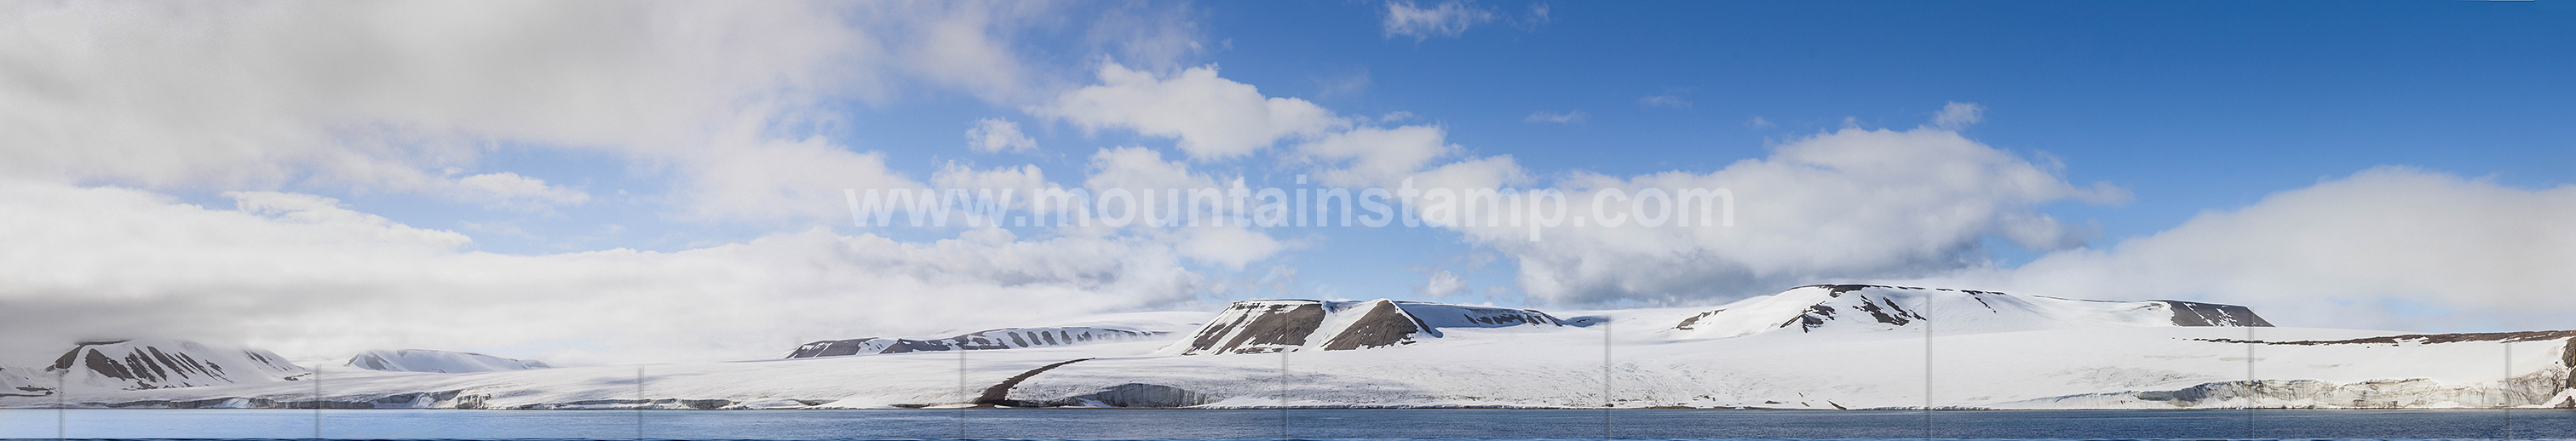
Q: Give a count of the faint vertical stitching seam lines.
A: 9